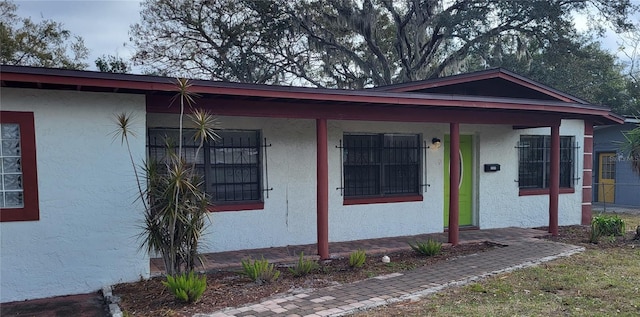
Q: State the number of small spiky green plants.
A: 5